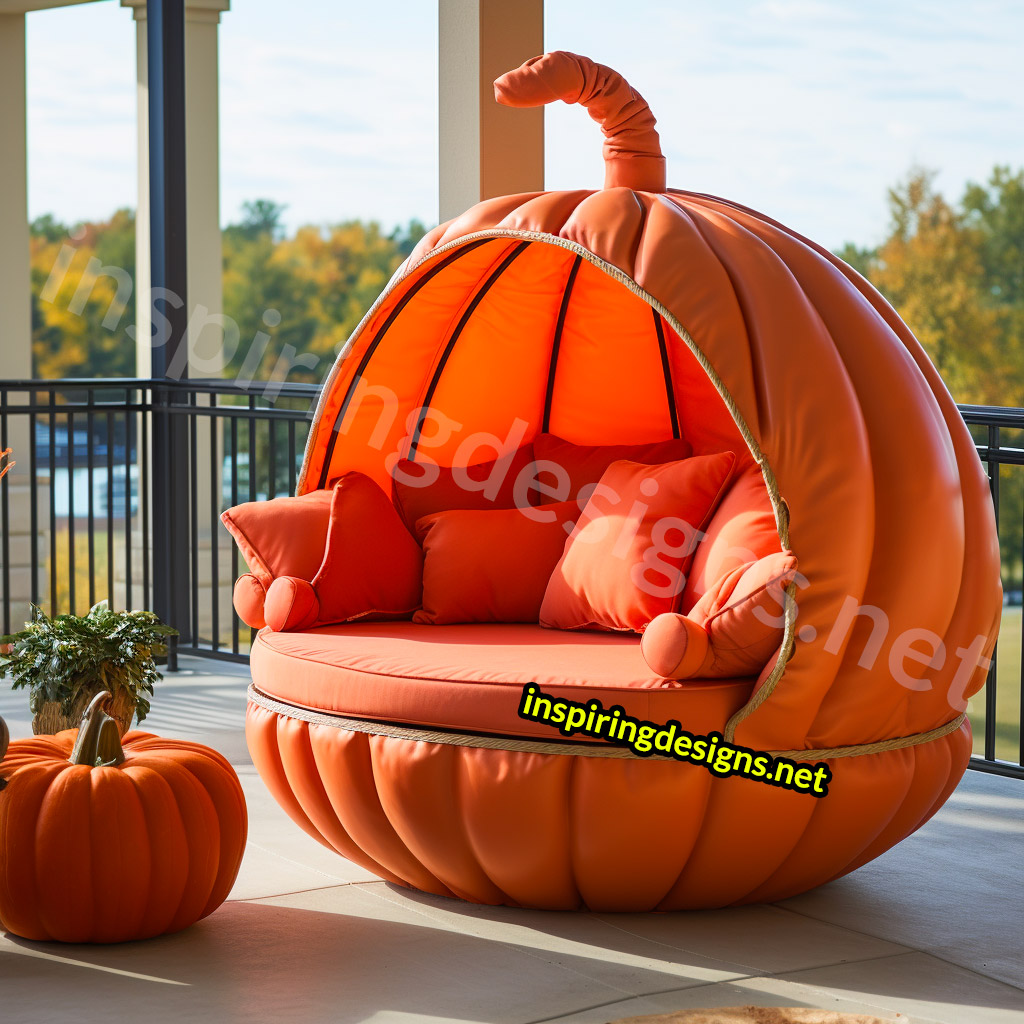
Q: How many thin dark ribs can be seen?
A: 4